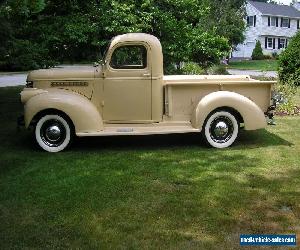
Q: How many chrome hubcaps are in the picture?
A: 2